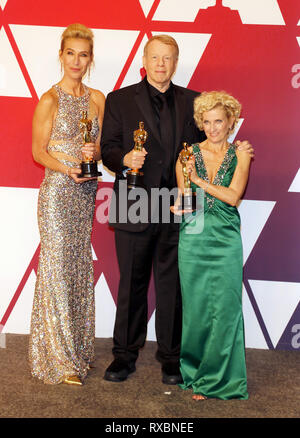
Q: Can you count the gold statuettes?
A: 3